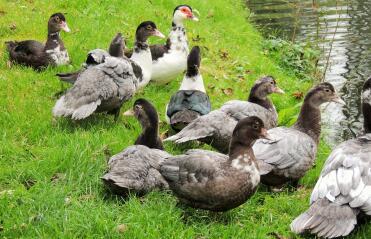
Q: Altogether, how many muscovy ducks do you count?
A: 10